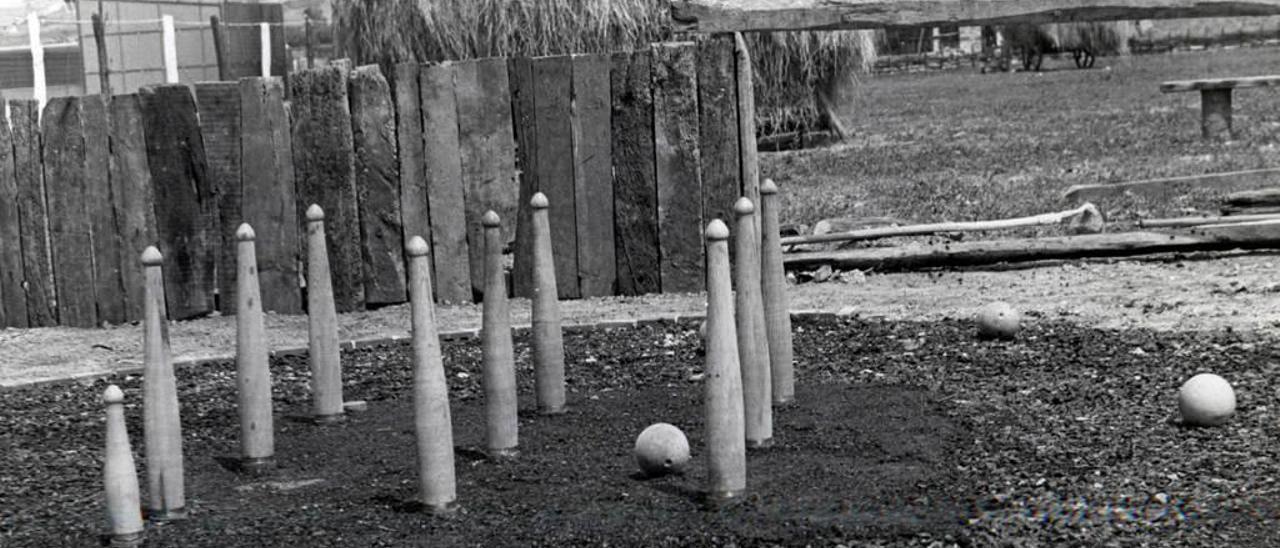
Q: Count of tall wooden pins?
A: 9